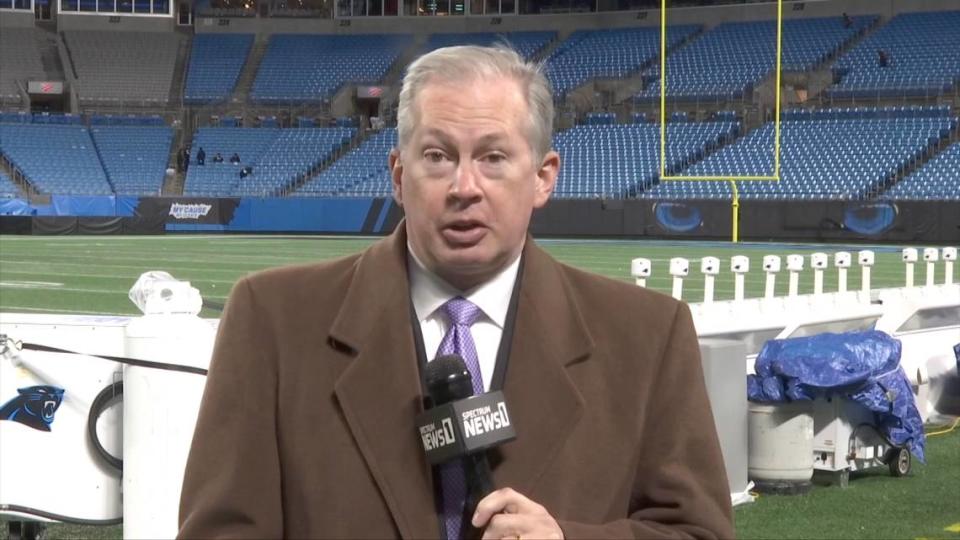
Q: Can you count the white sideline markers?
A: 12